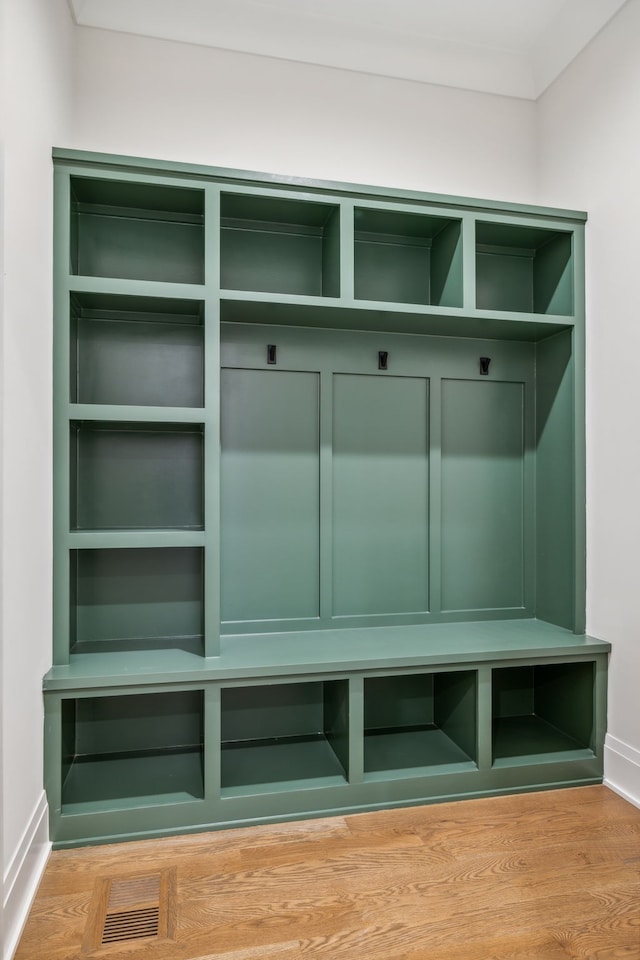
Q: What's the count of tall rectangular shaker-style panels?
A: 3